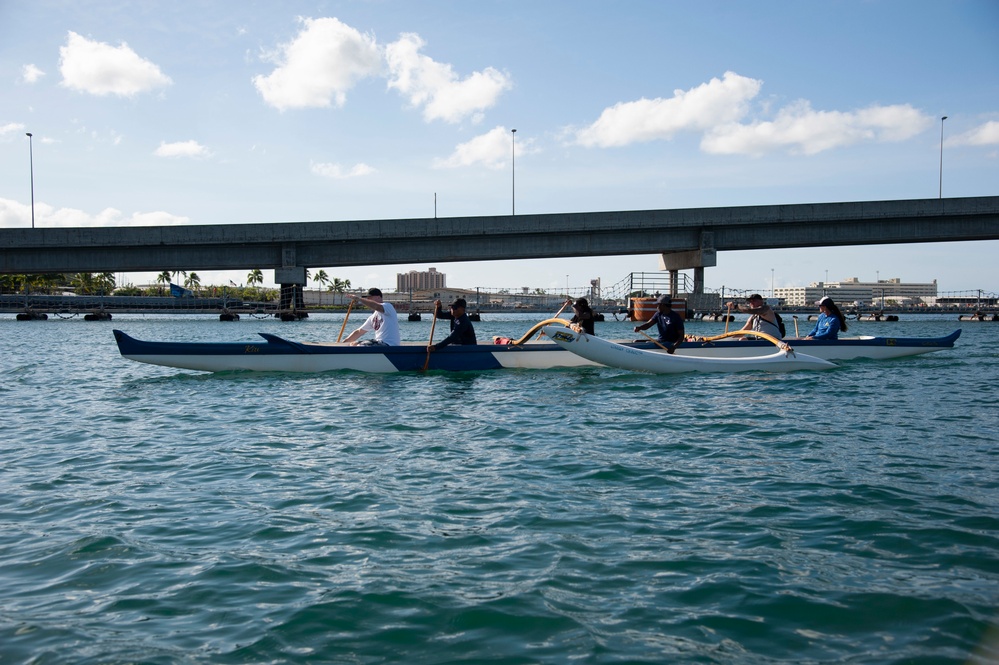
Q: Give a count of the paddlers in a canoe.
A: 6